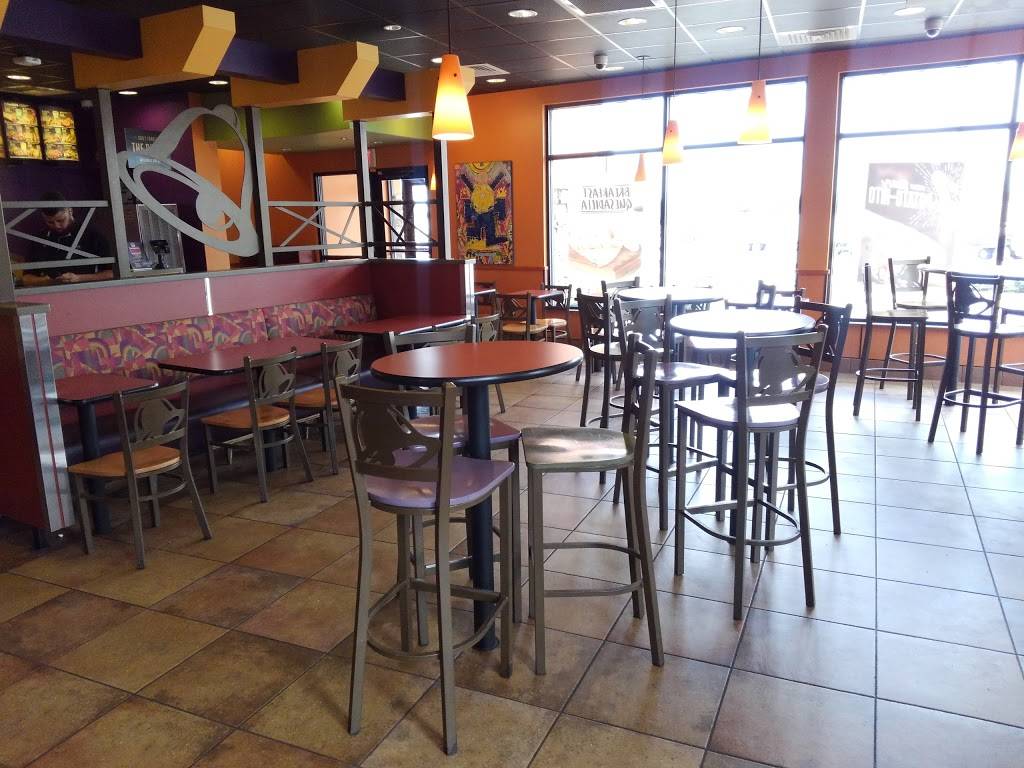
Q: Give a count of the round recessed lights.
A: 11